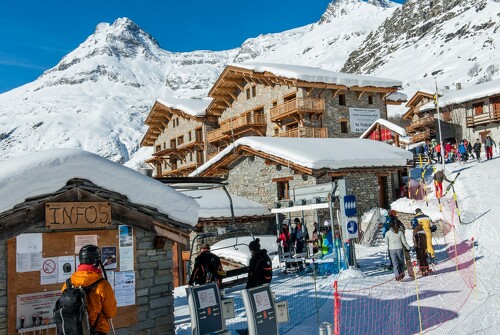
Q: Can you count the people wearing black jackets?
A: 2